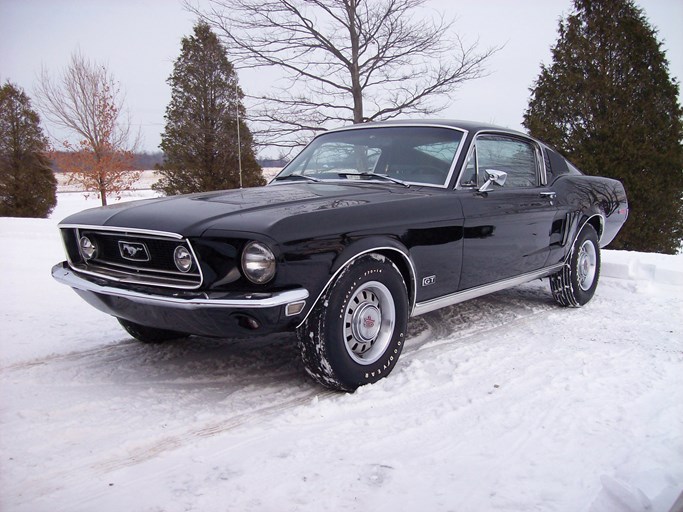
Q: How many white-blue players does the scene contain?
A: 0